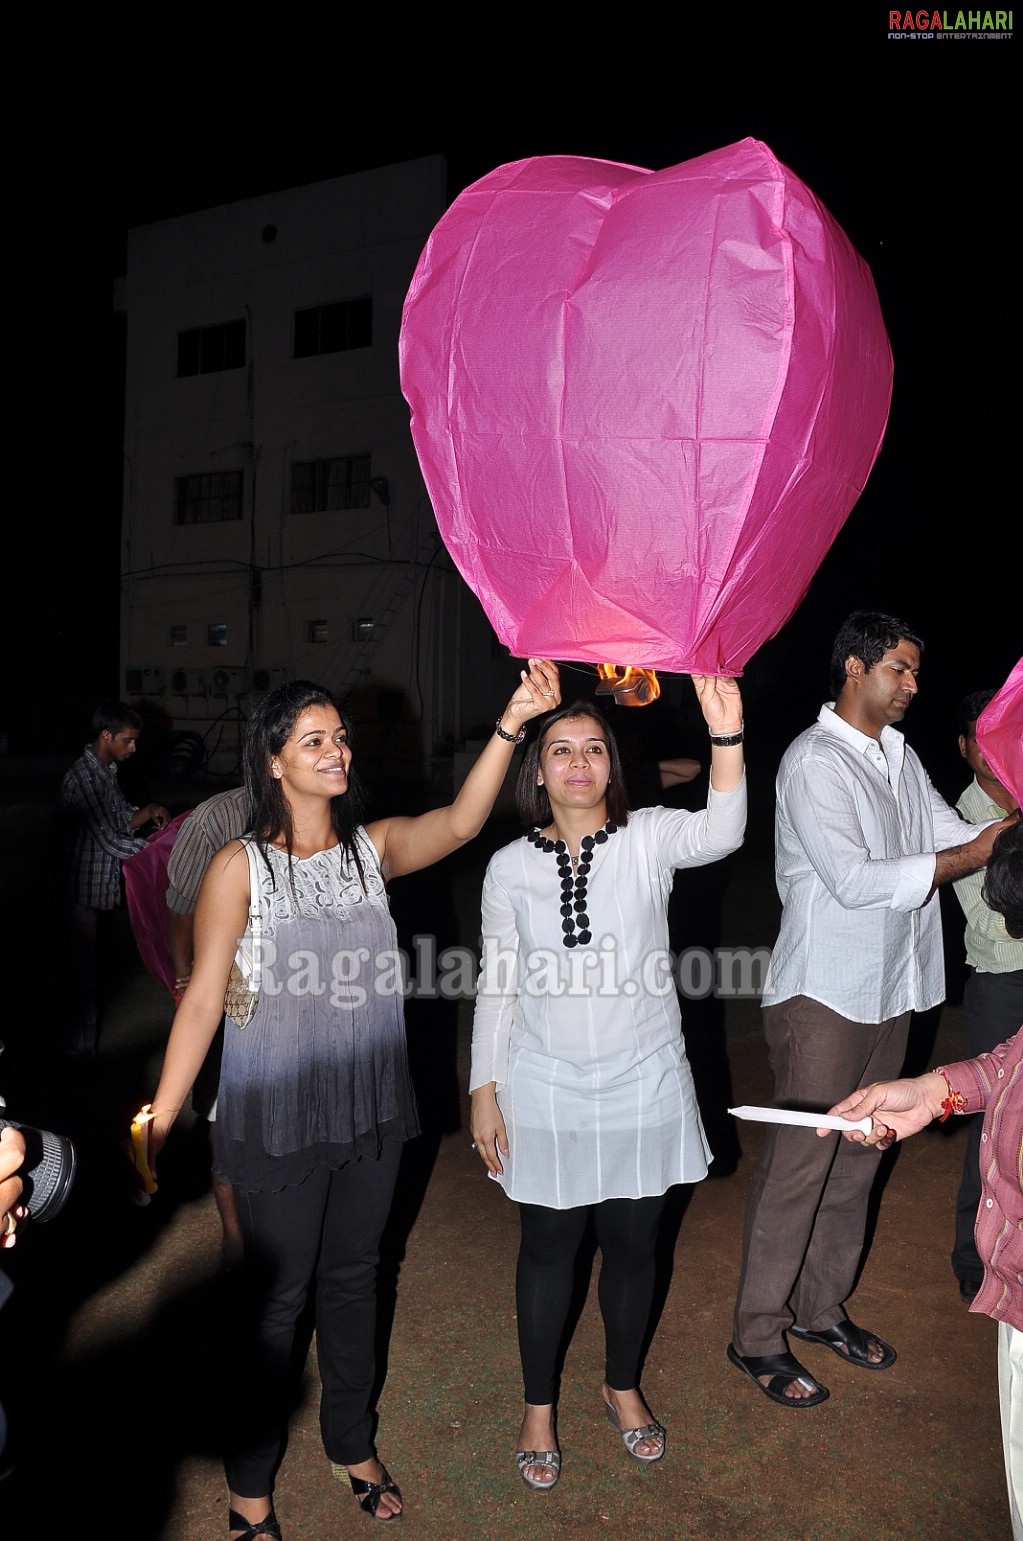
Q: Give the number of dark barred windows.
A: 4